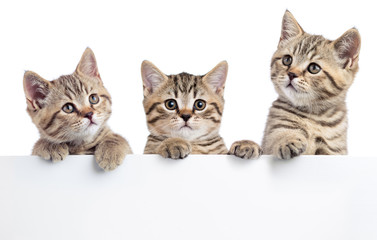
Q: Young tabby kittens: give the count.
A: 3